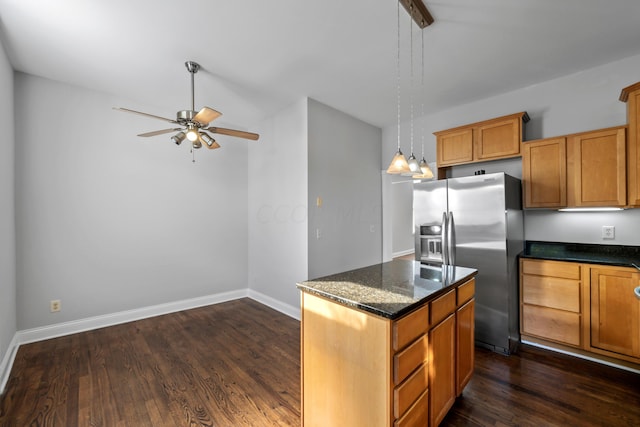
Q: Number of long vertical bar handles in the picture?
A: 2